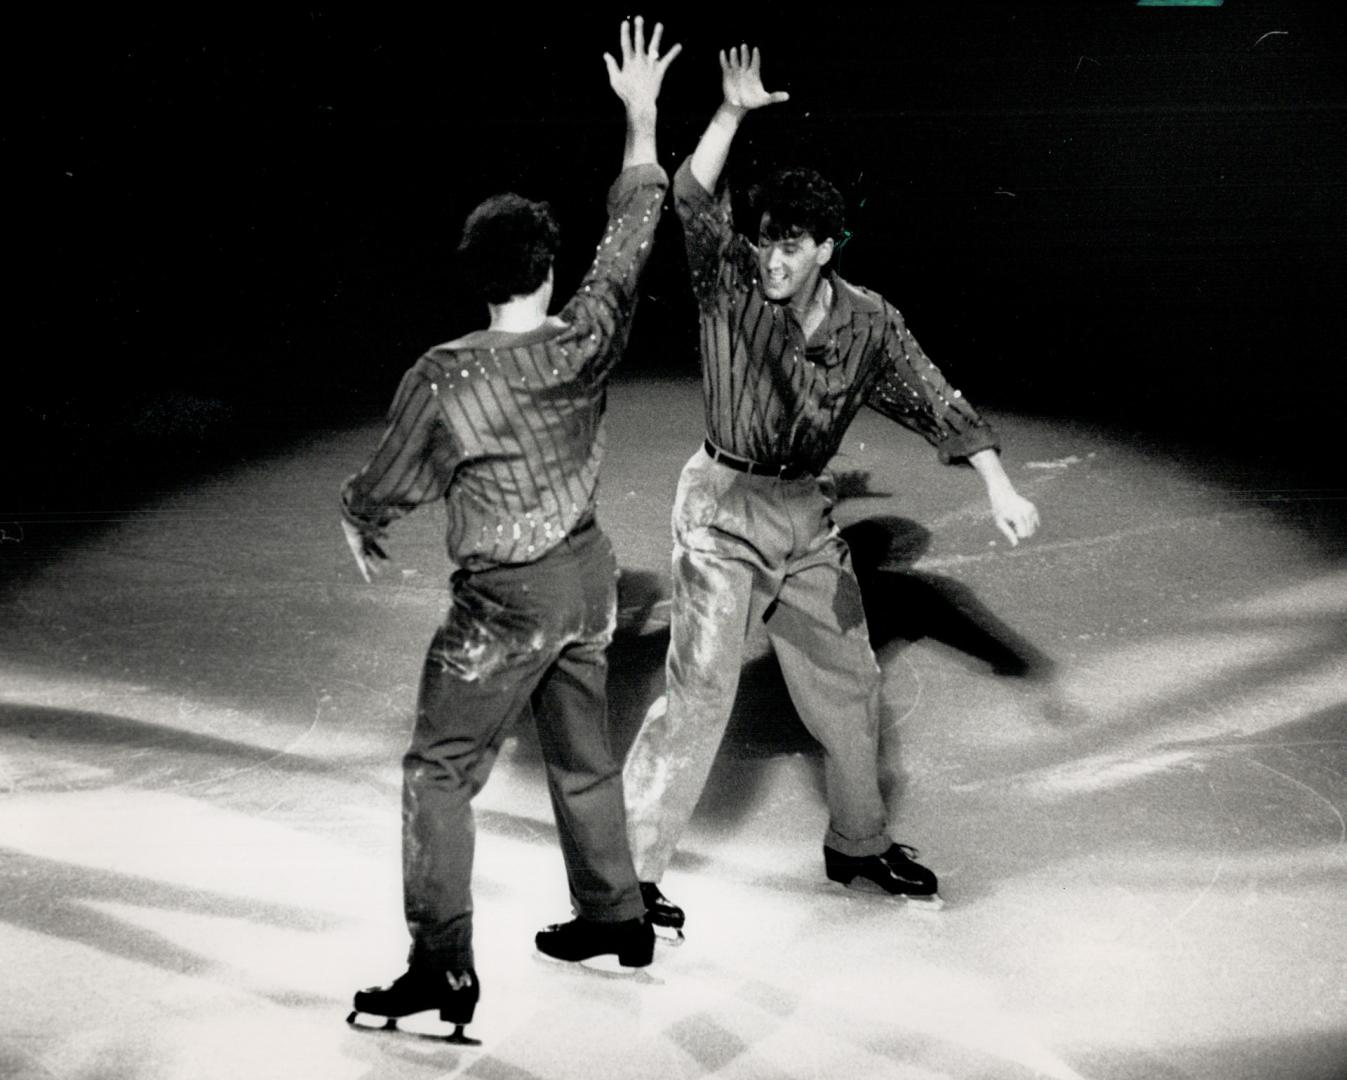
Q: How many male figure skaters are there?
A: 2